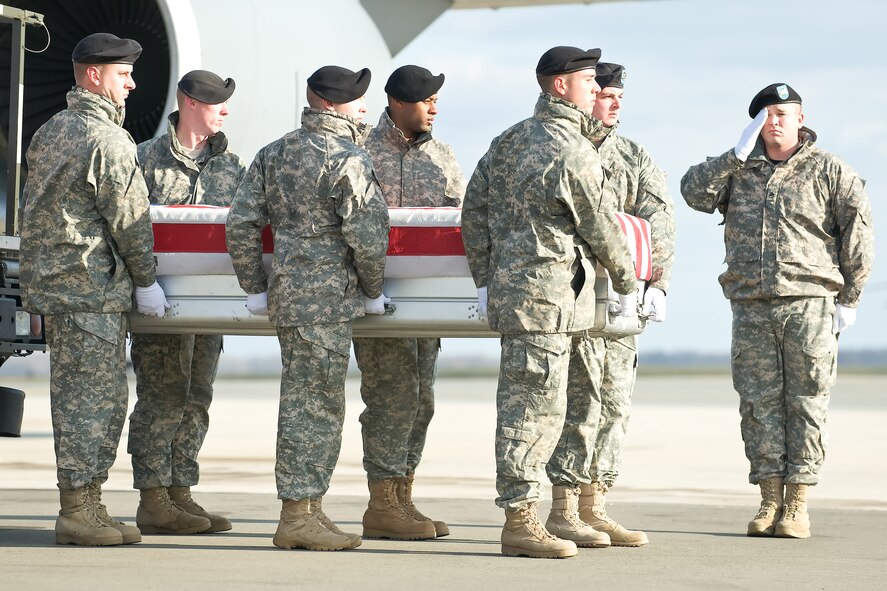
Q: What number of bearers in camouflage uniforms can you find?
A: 6